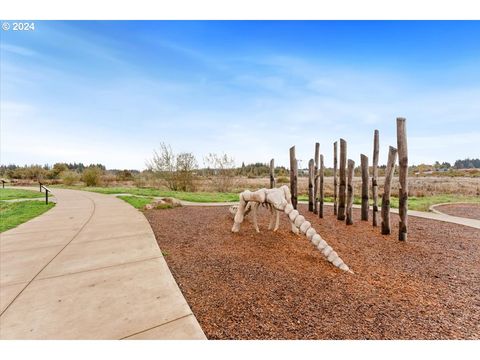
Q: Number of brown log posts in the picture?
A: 12